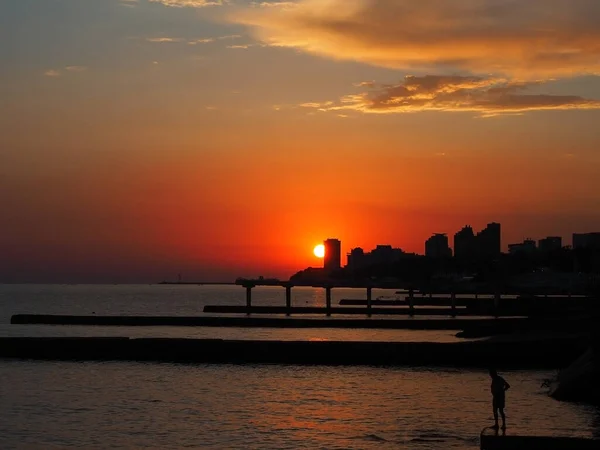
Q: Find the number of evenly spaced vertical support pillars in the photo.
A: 7